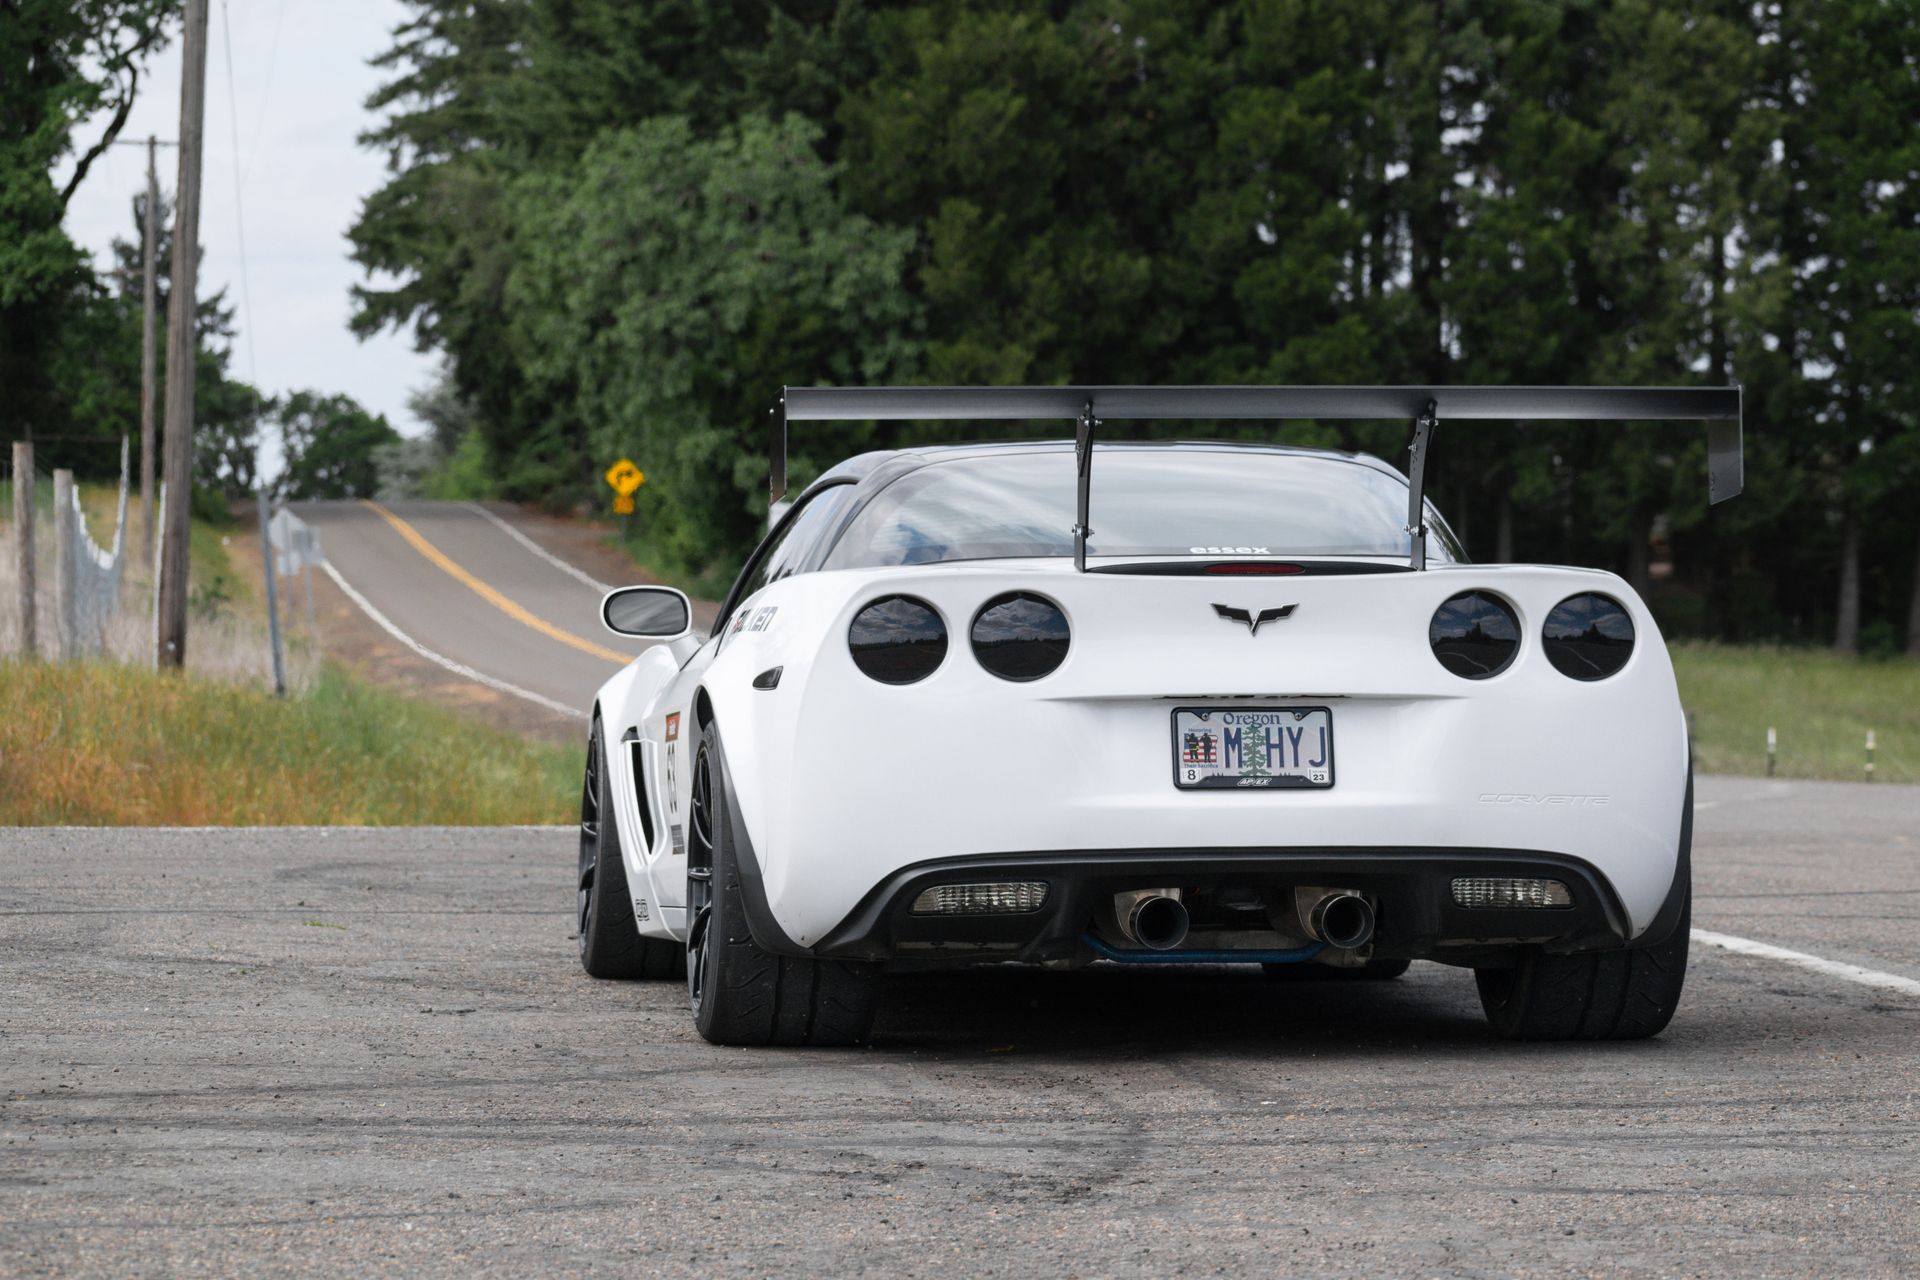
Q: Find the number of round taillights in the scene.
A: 4